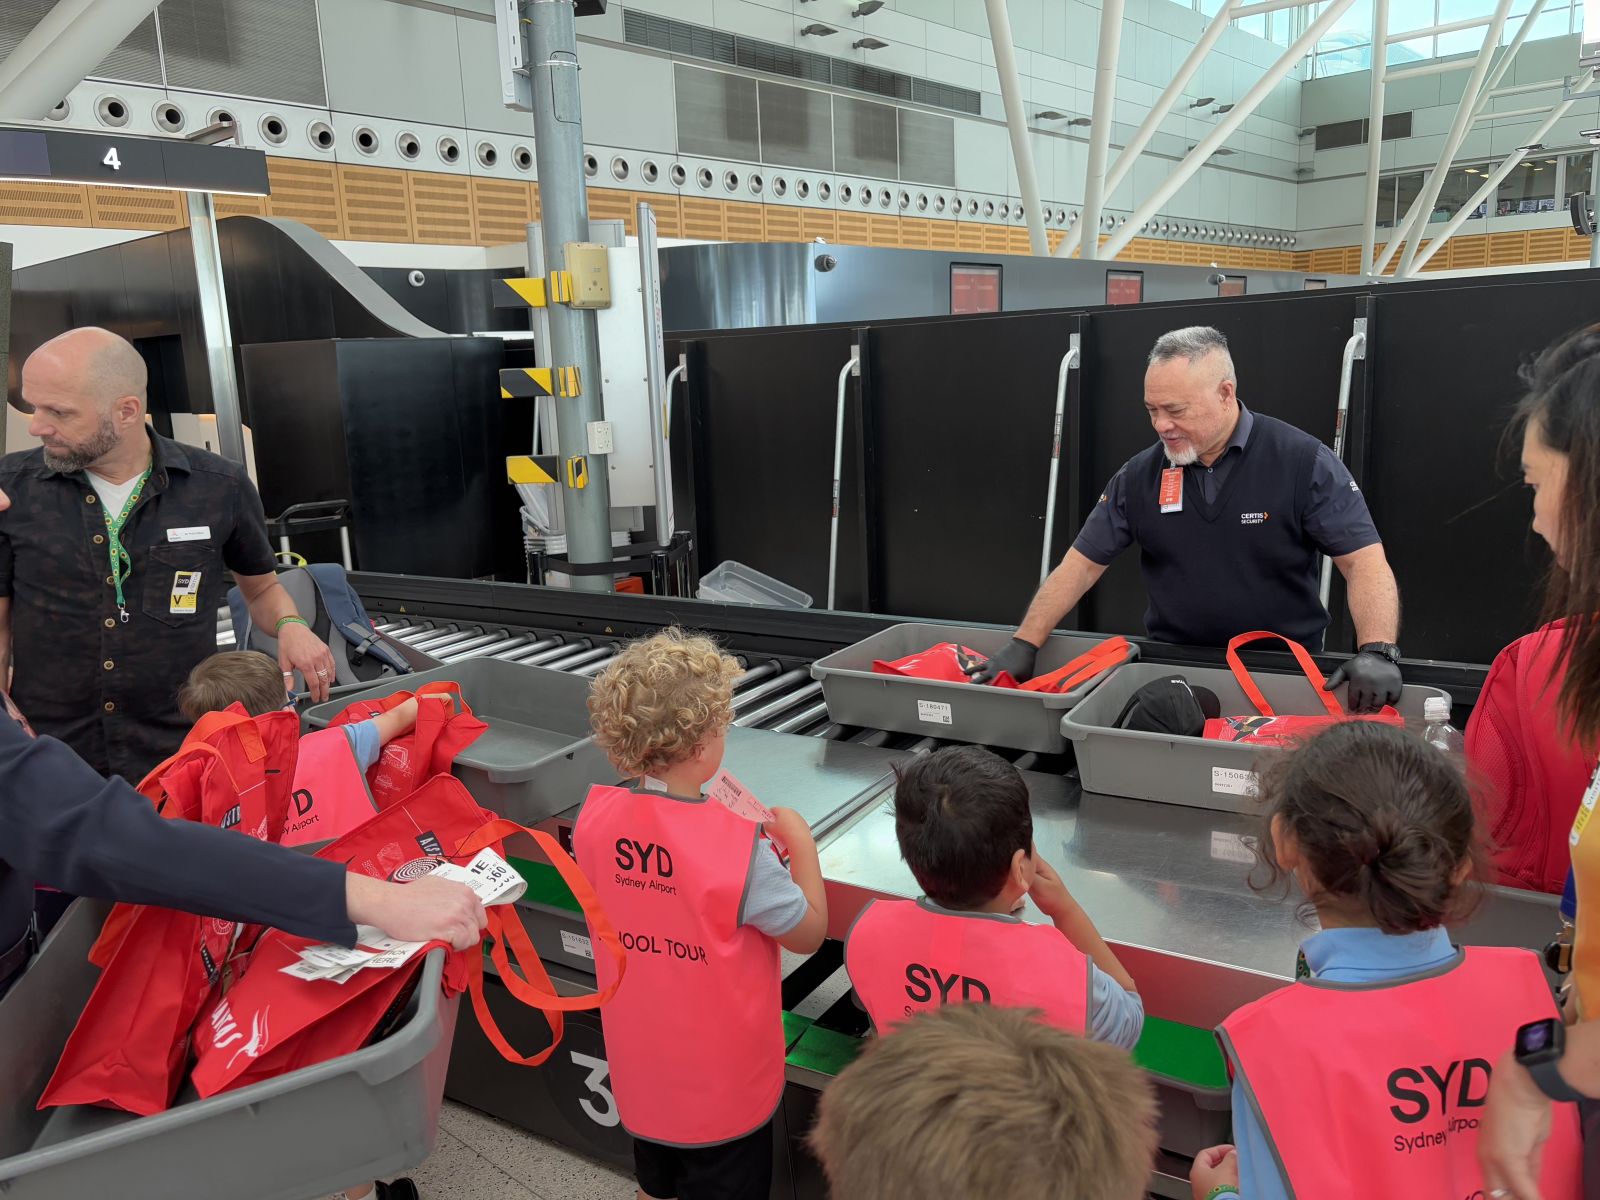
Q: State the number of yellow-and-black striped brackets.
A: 3